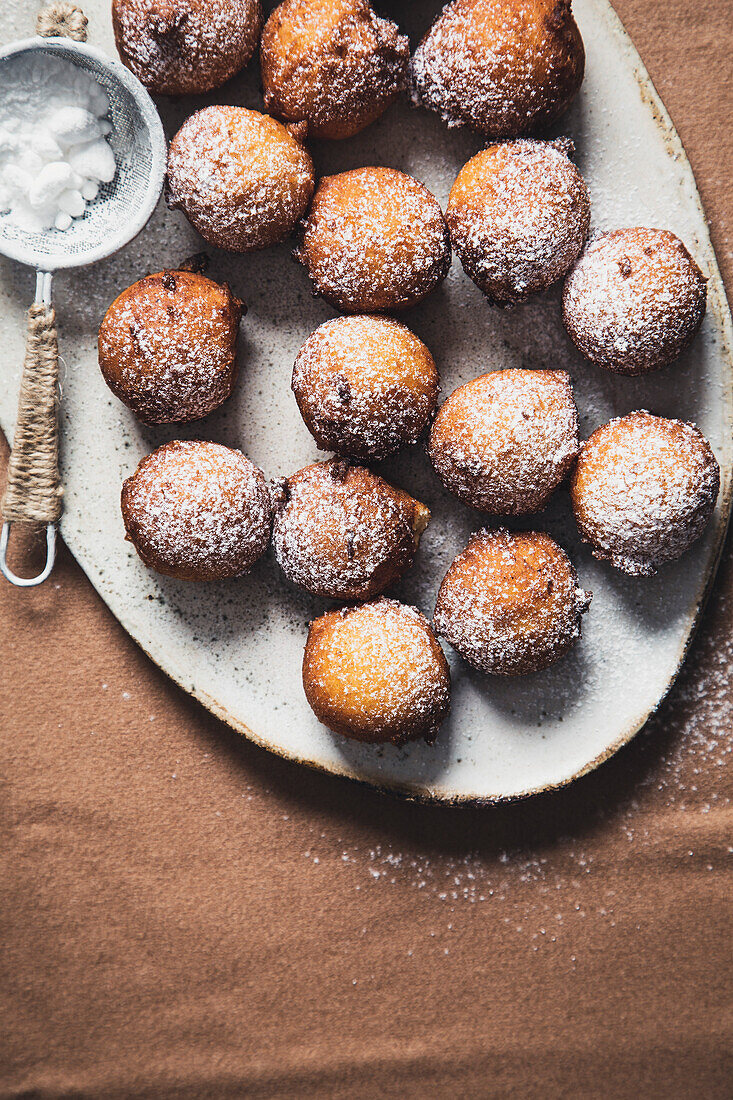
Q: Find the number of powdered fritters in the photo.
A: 15